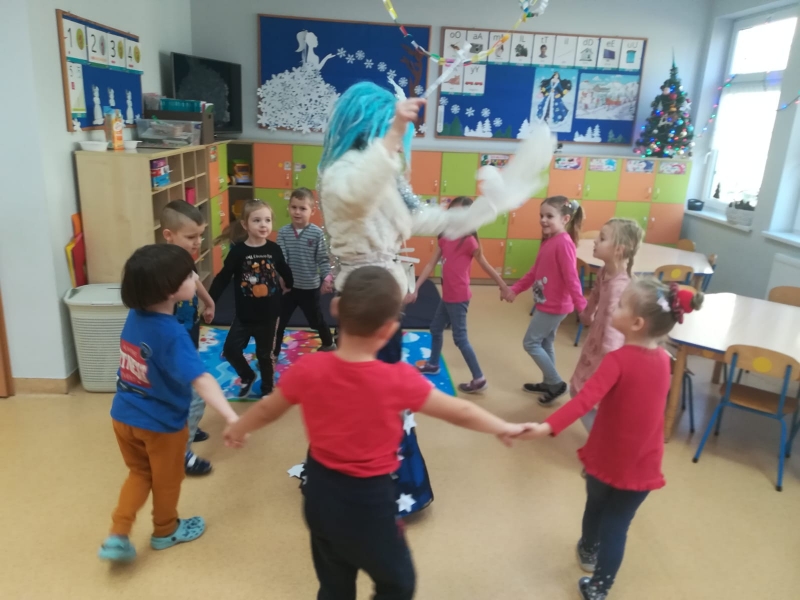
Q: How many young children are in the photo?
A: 9